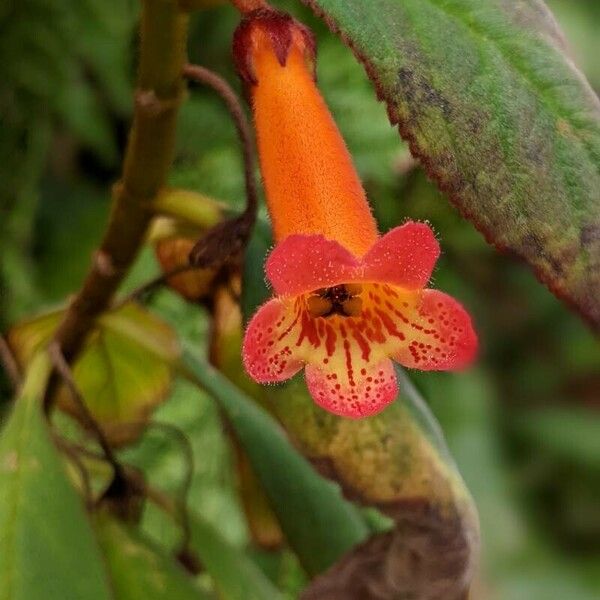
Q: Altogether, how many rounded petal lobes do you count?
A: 5